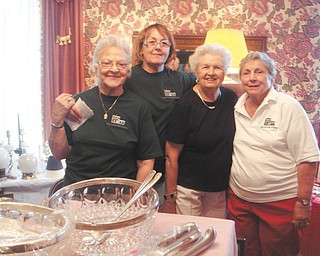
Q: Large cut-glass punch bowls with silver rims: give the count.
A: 2